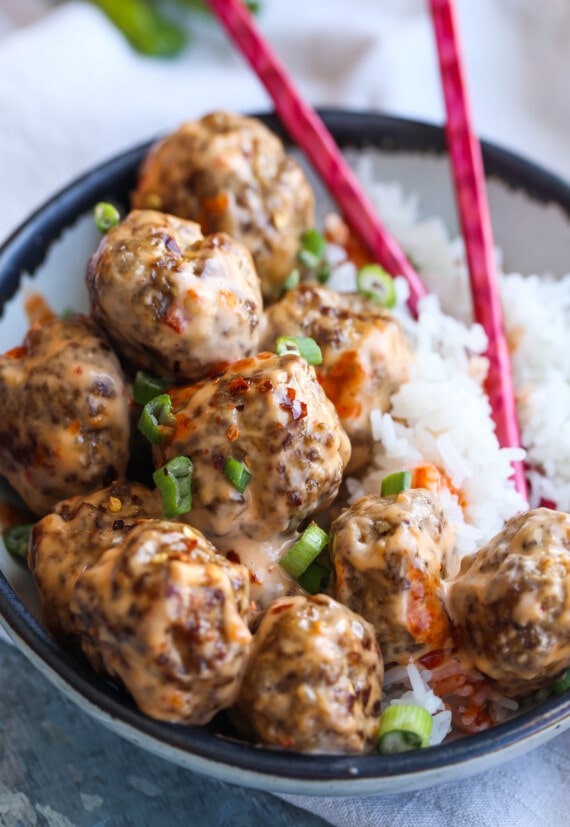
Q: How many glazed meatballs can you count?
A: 10